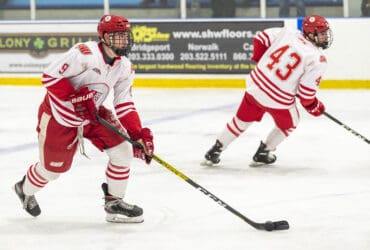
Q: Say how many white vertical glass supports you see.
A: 5